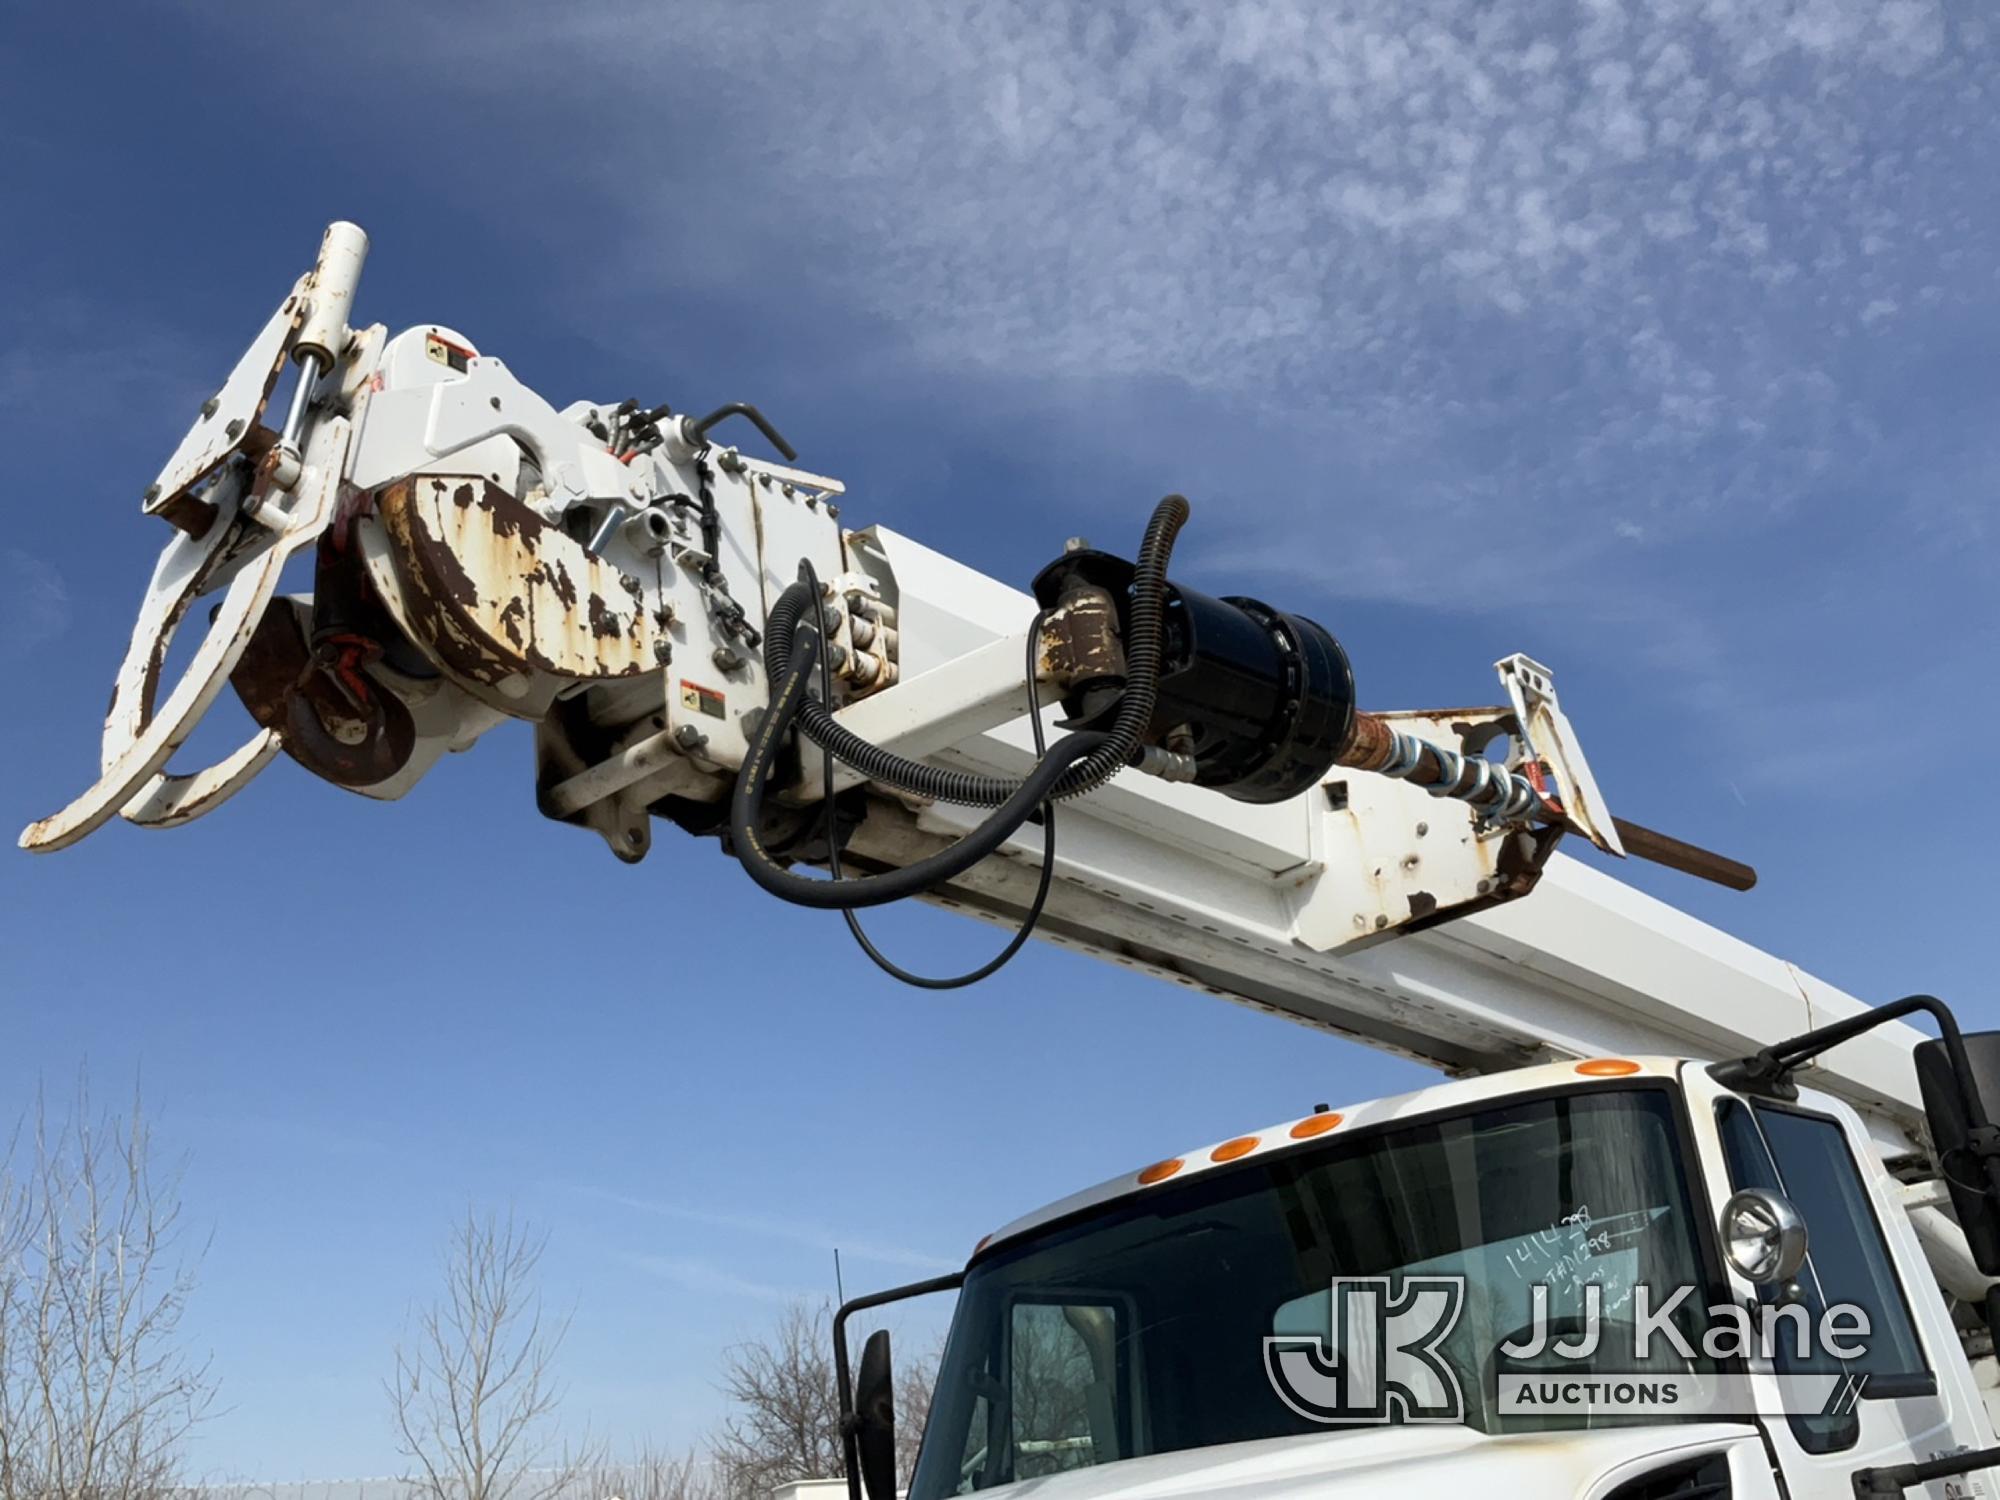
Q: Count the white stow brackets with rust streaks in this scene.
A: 1